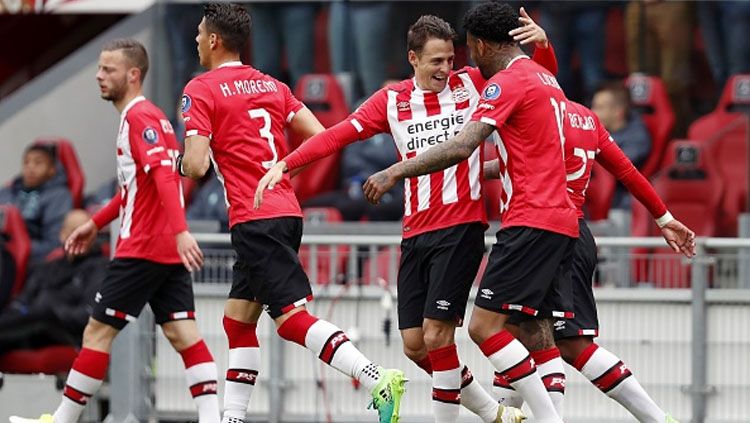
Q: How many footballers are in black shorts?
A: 5